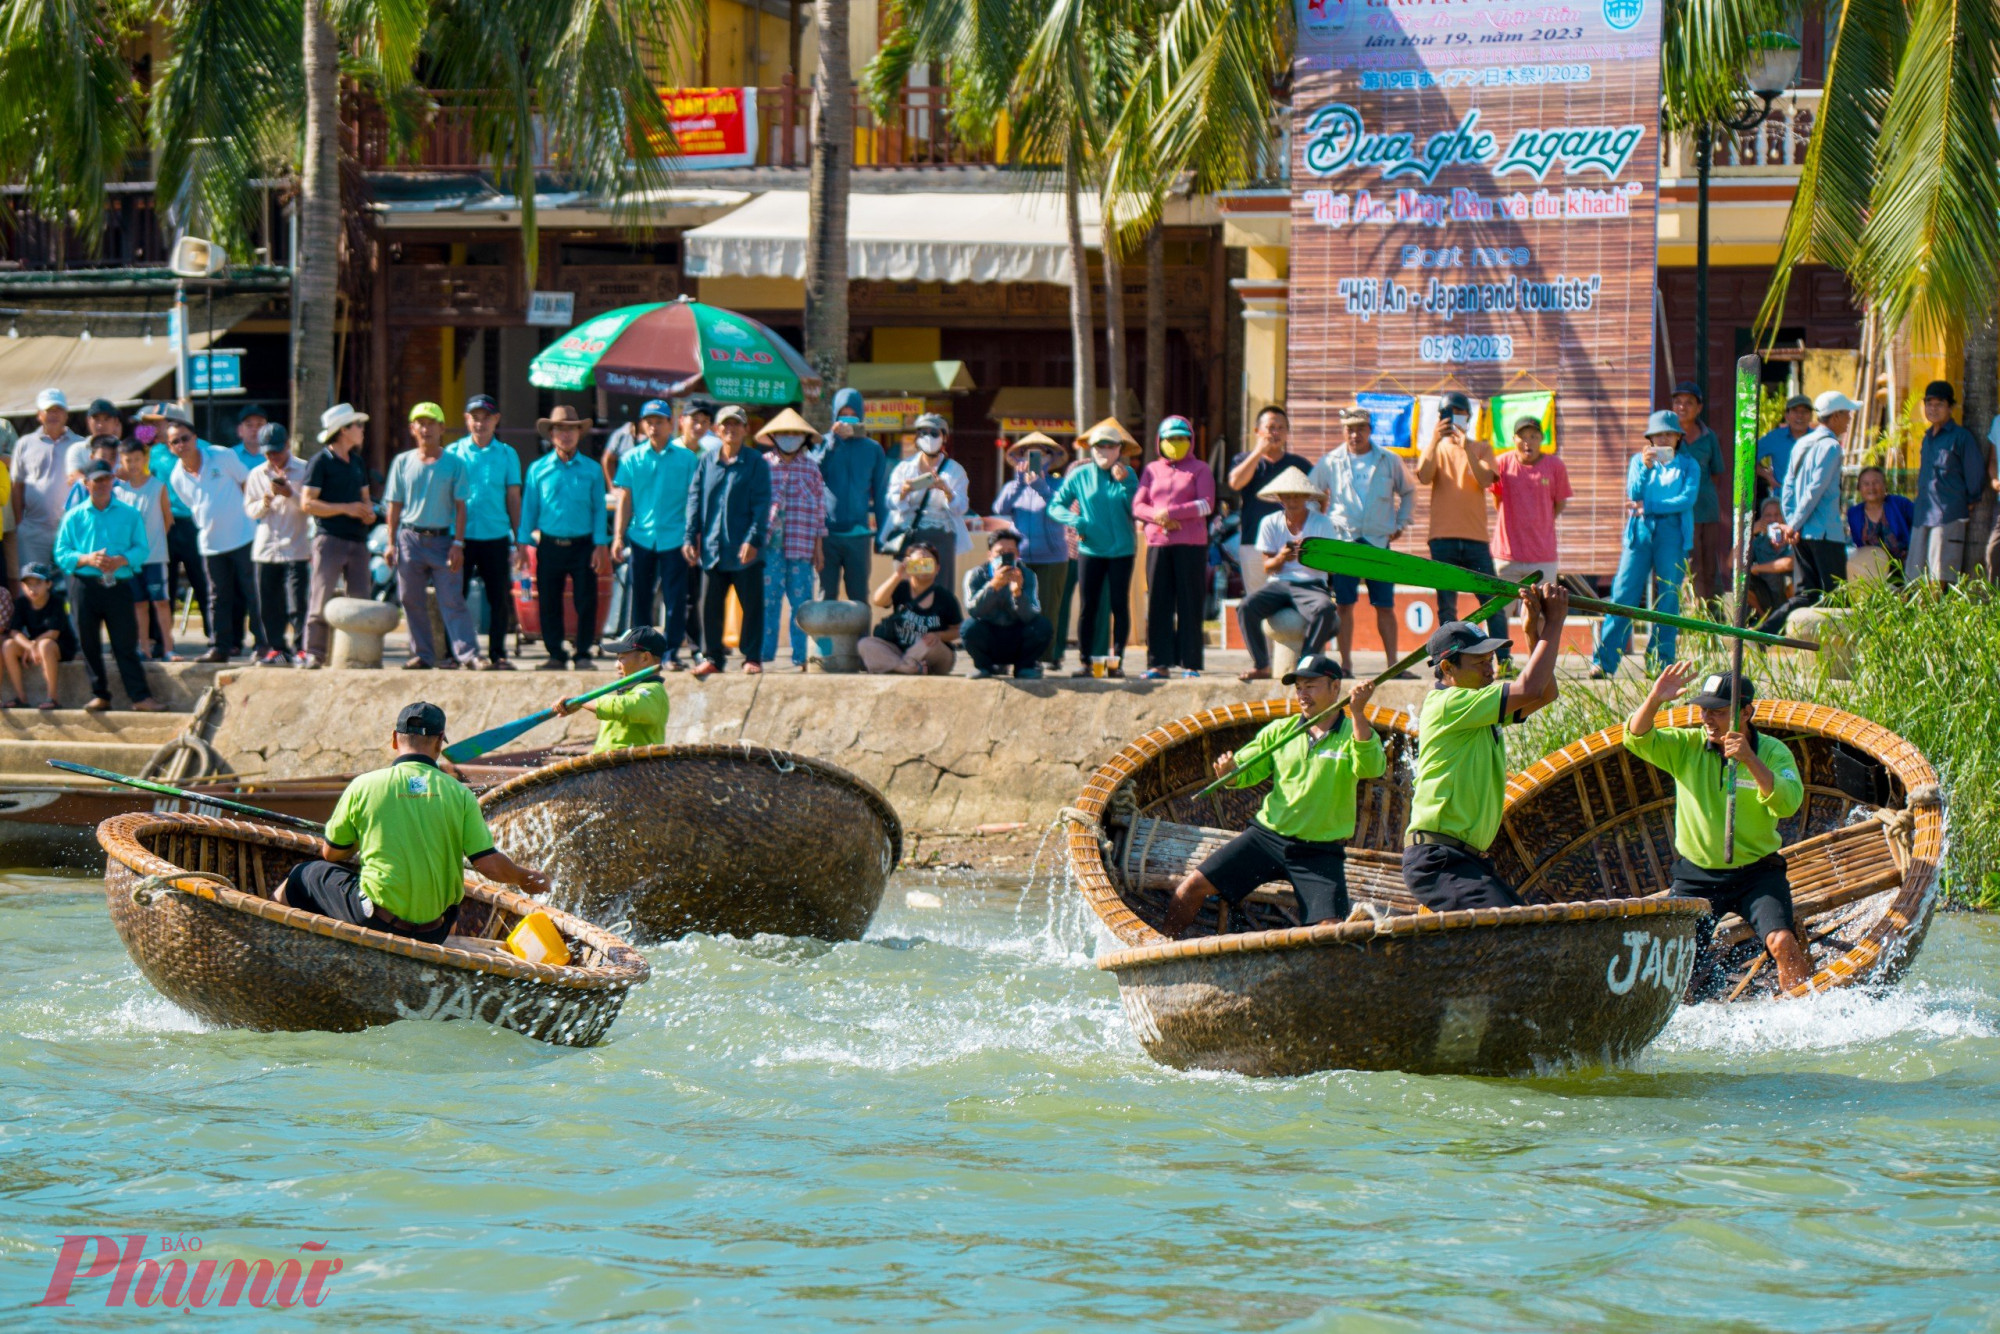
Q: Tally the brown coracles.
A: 5